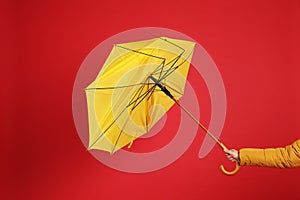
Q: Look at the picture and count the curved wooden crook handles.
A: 1